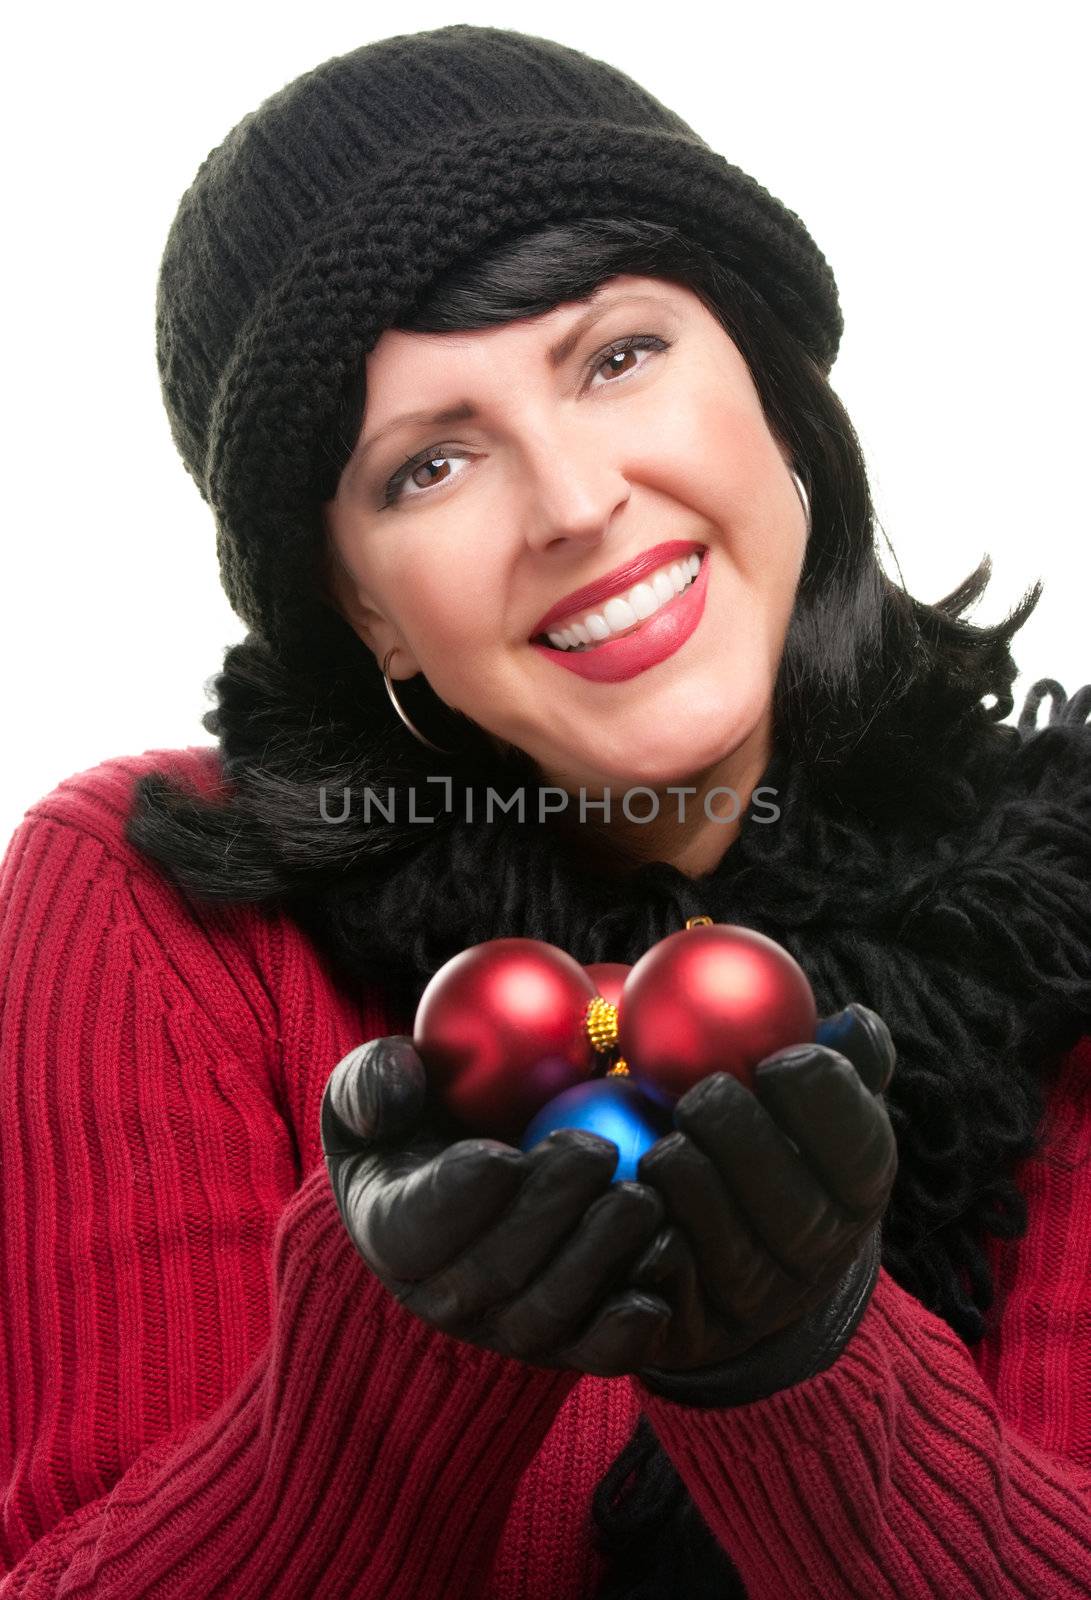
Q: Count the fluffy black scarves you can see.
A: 1